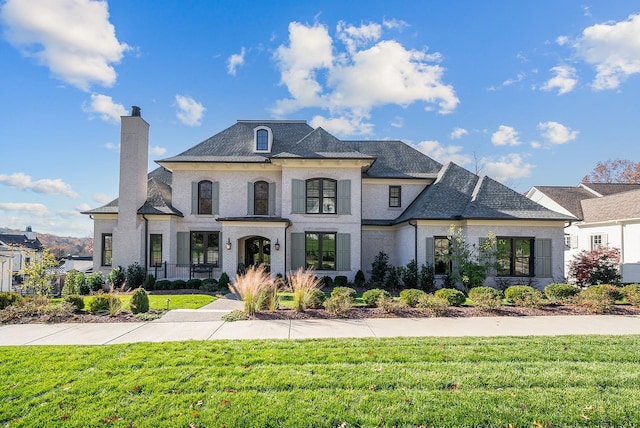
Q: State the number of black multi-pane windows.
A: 11